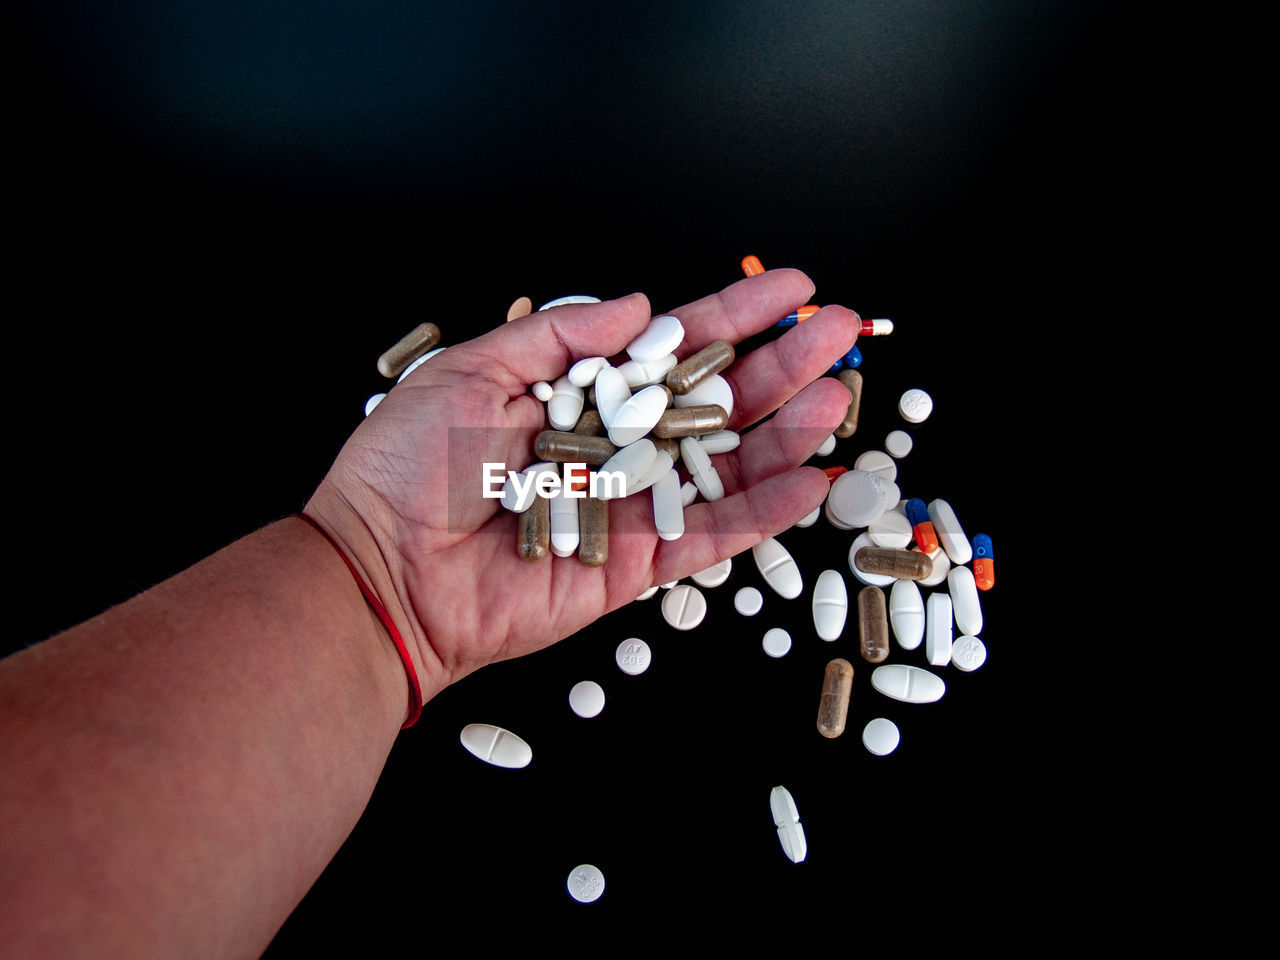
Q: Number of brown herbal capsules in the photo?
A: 13